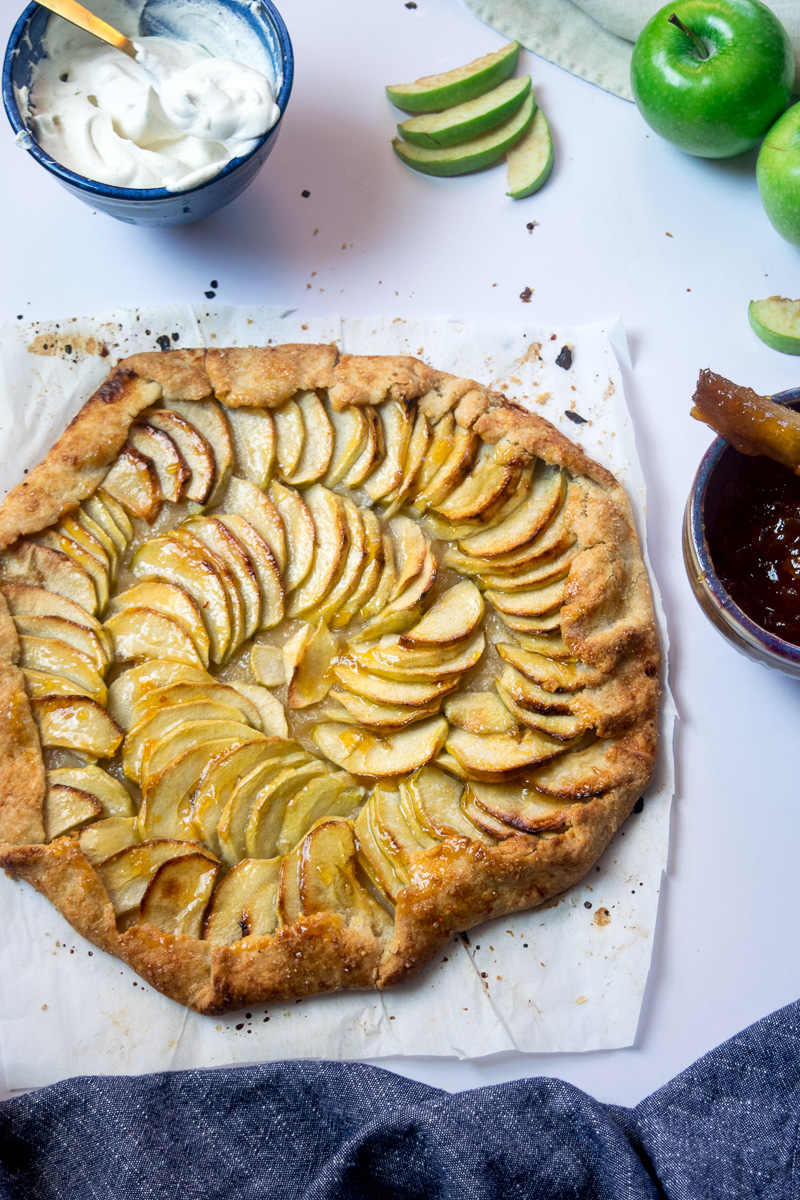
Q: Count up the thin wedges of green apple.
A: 5